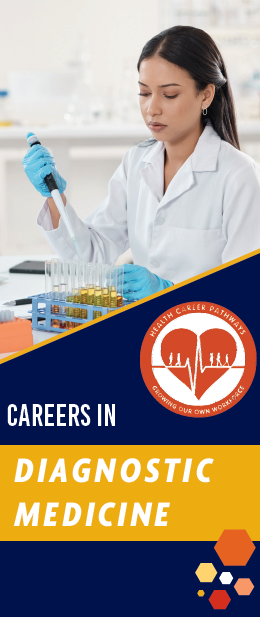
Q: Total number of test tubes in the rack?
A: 11